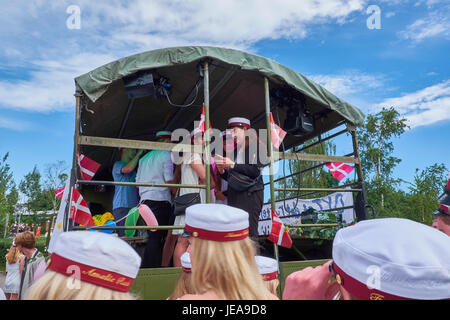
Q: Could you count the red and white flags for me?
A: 7